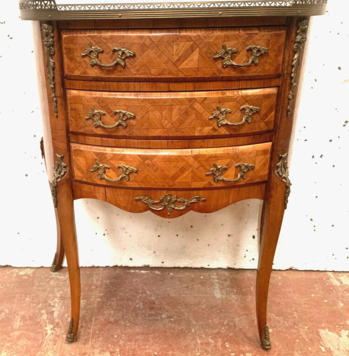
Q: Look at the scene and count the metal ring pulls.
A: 6